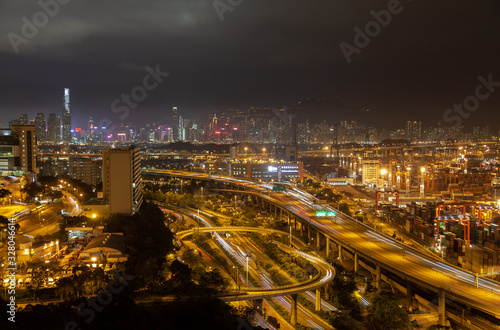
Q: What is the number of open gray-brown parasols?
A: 0